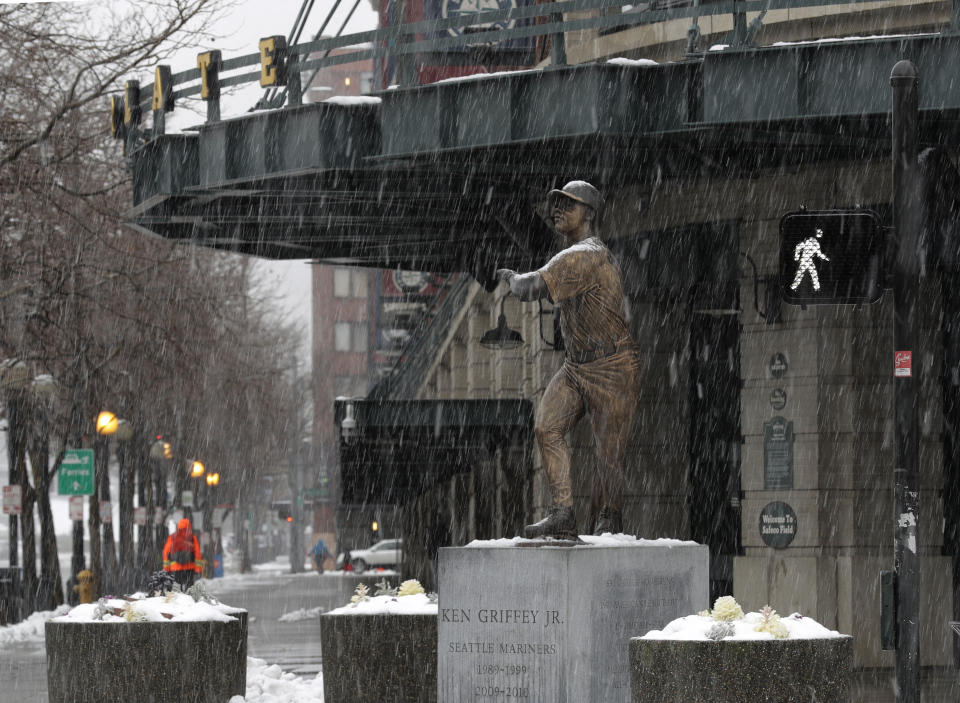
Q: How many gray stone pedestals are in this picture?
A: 1